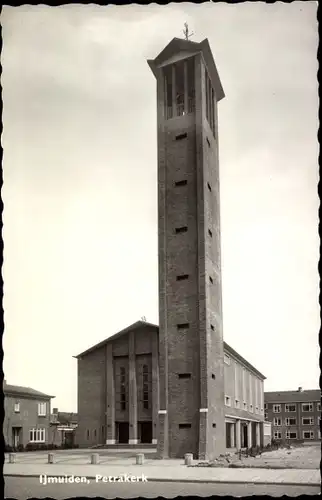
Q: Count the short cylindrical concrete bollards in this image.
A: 5